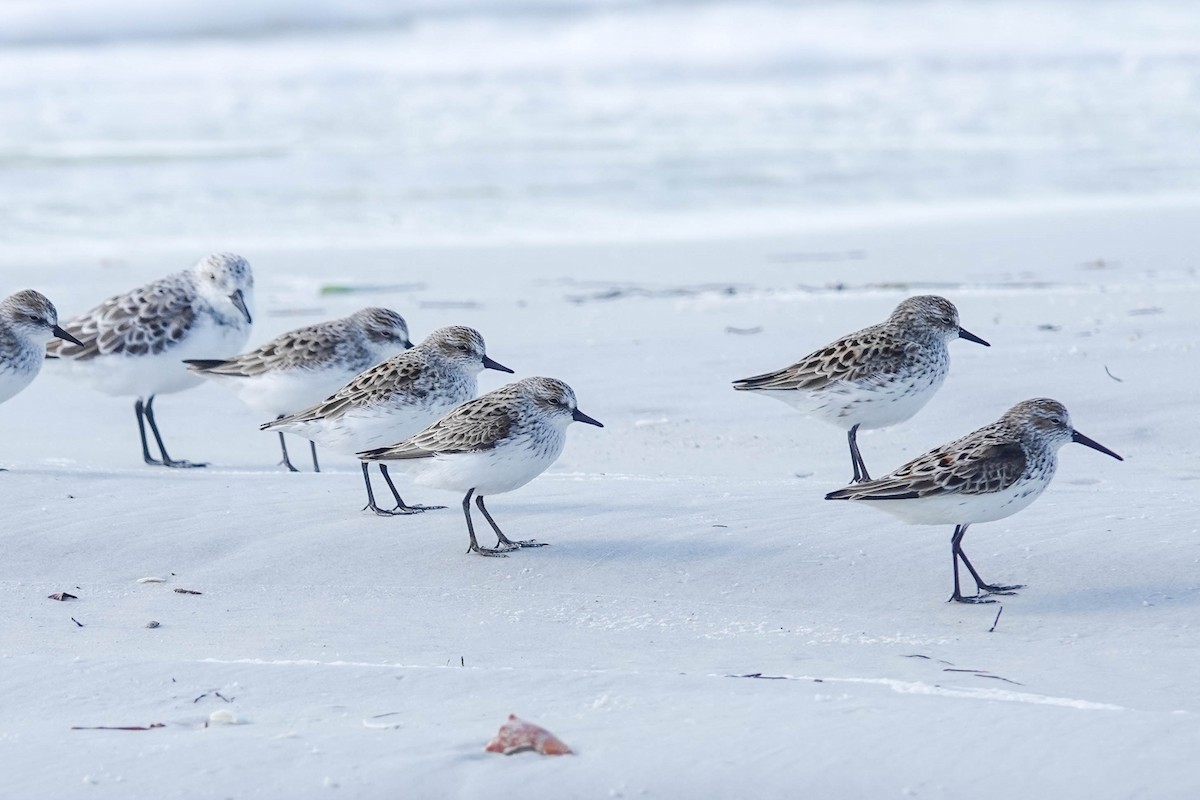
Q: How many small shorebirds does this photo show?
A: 7